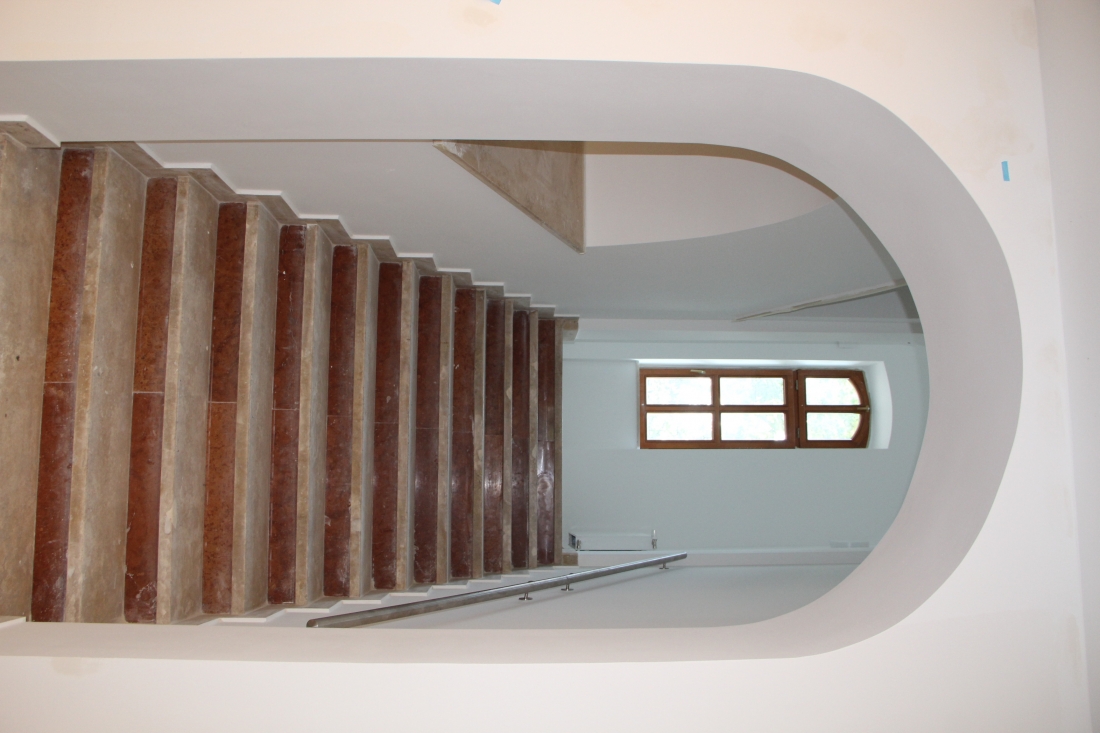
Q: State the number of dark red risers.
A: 11